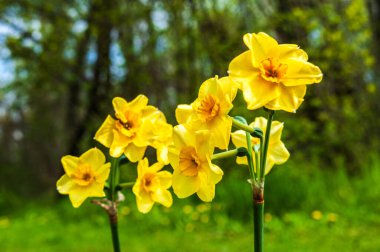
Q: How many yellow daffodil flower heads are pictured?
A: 8